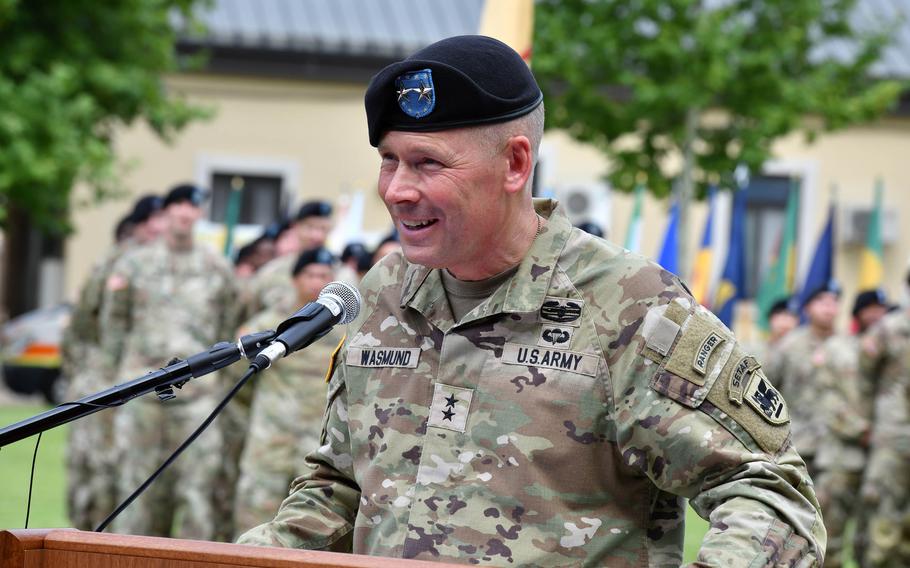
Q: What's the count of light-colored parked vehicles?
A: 1